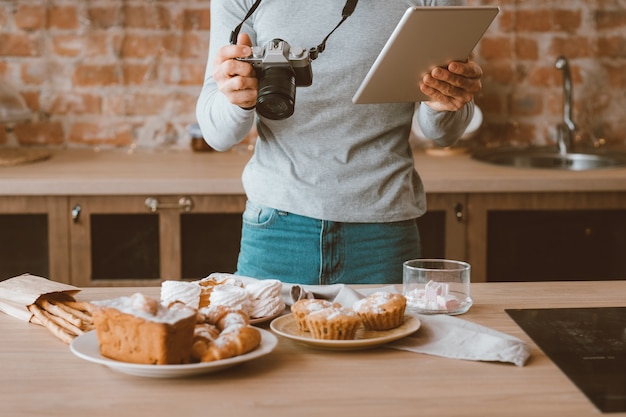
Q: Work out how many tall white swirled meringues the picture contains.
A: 3